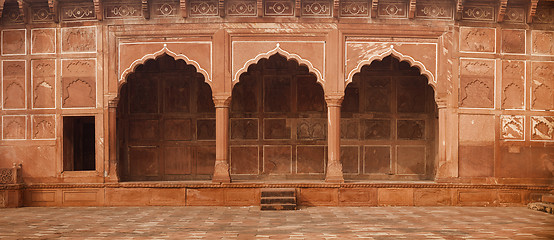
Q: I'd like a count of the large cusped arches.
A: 3